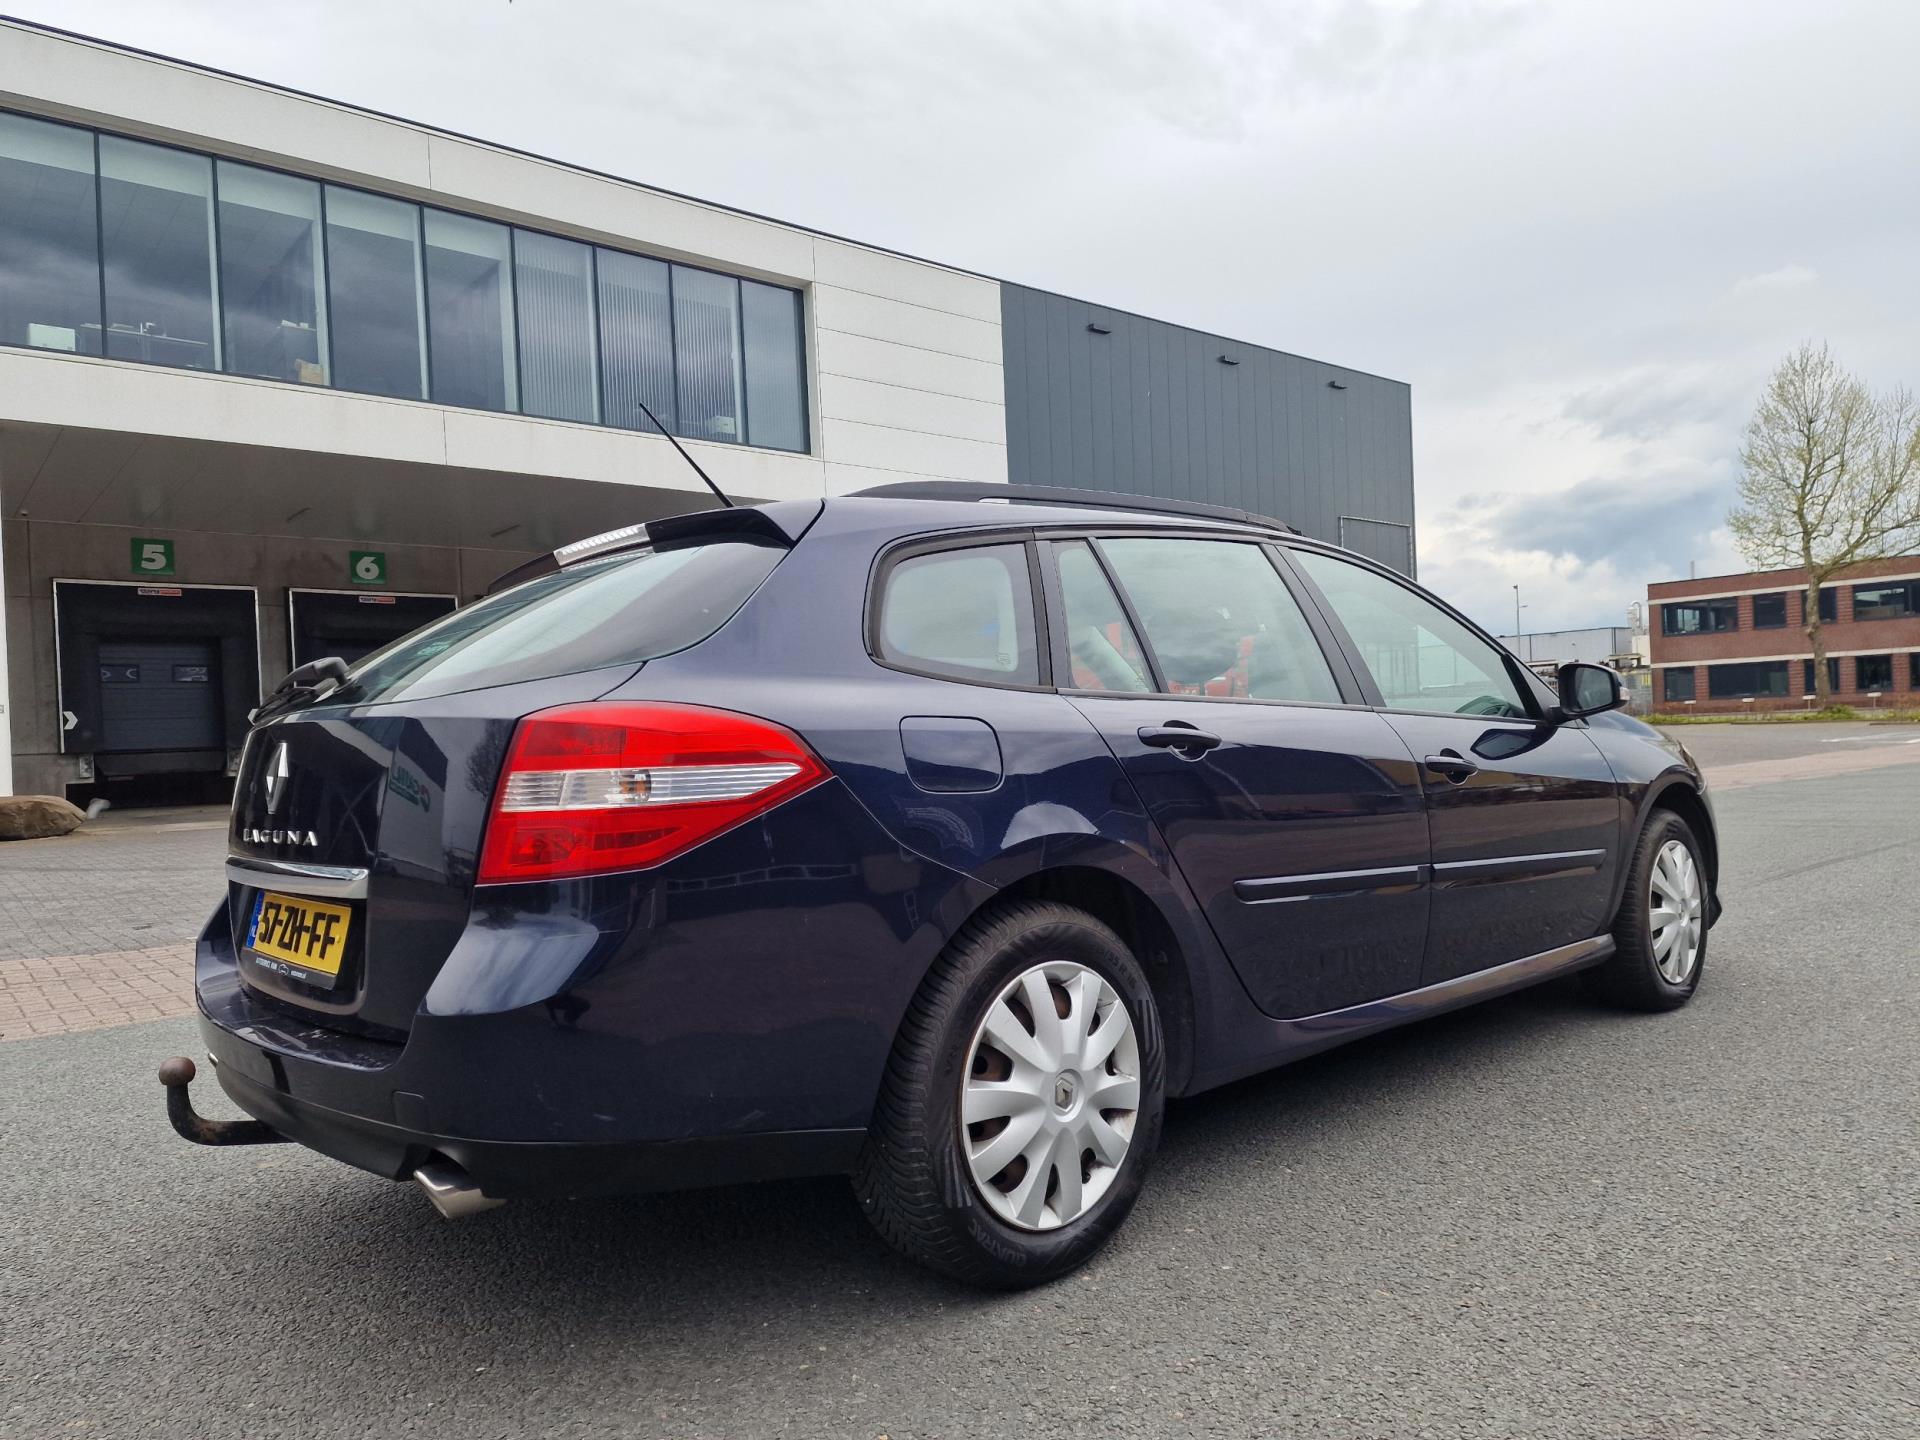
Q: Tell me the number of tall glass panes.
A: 9